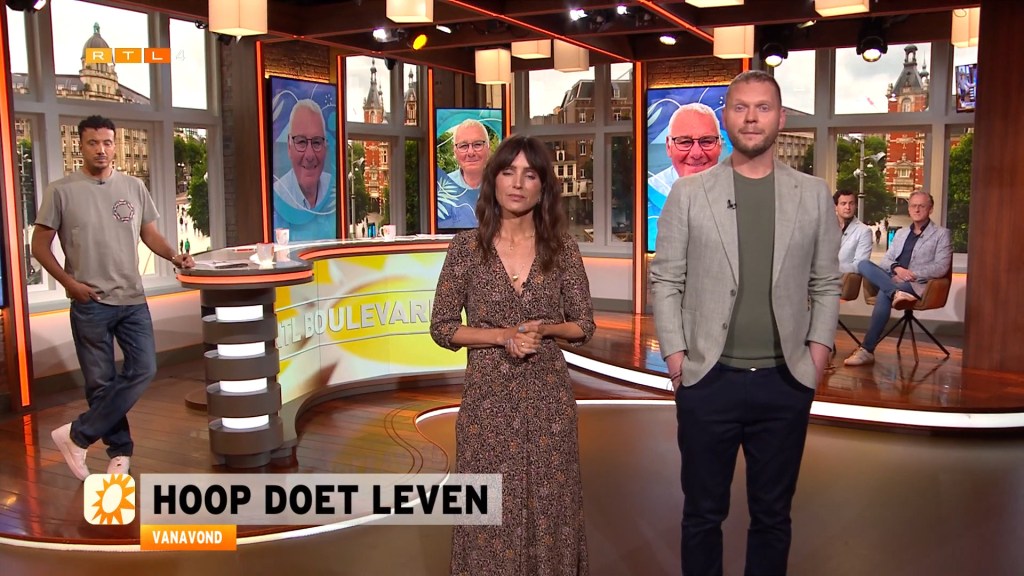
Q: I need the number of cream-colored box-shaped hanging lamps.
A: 9